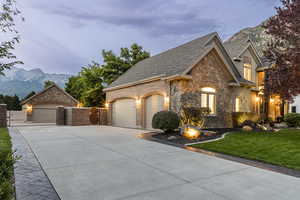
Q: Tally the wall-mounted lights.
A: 7